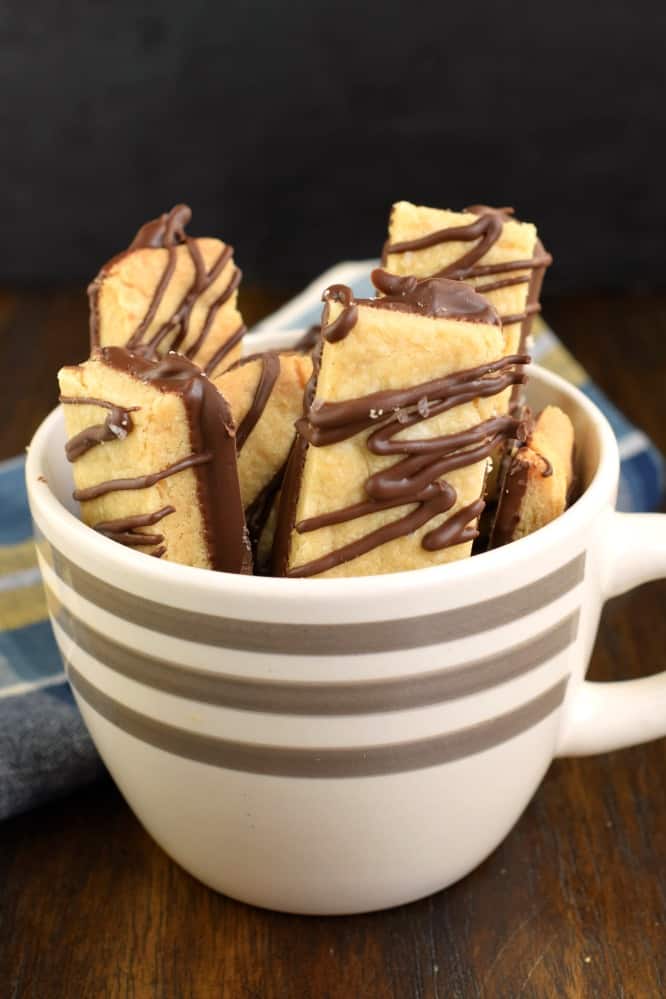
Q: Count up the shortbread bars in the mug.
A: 6